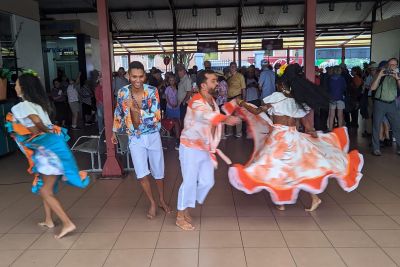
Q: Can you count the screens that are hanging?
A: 2